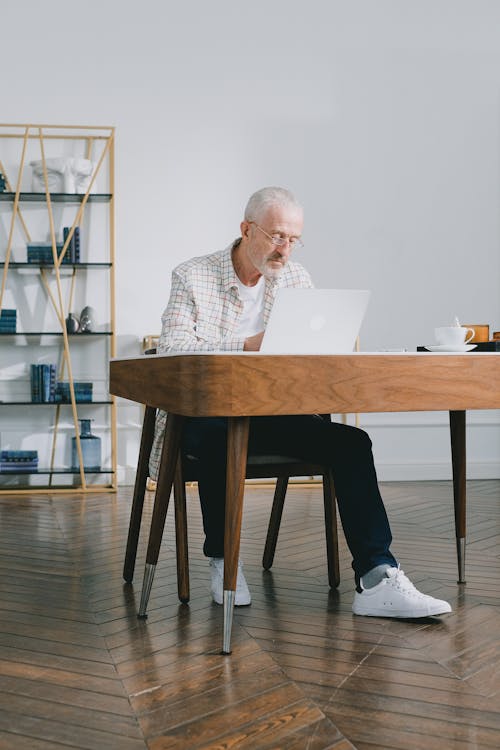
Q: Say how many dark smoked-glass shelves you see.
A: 5